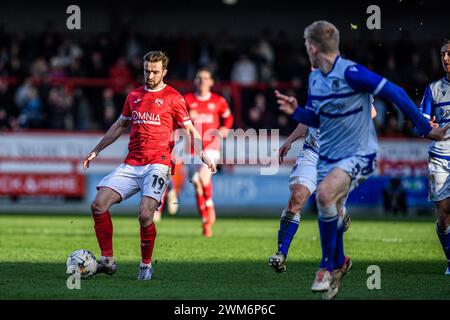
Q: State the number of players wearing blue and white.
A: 3